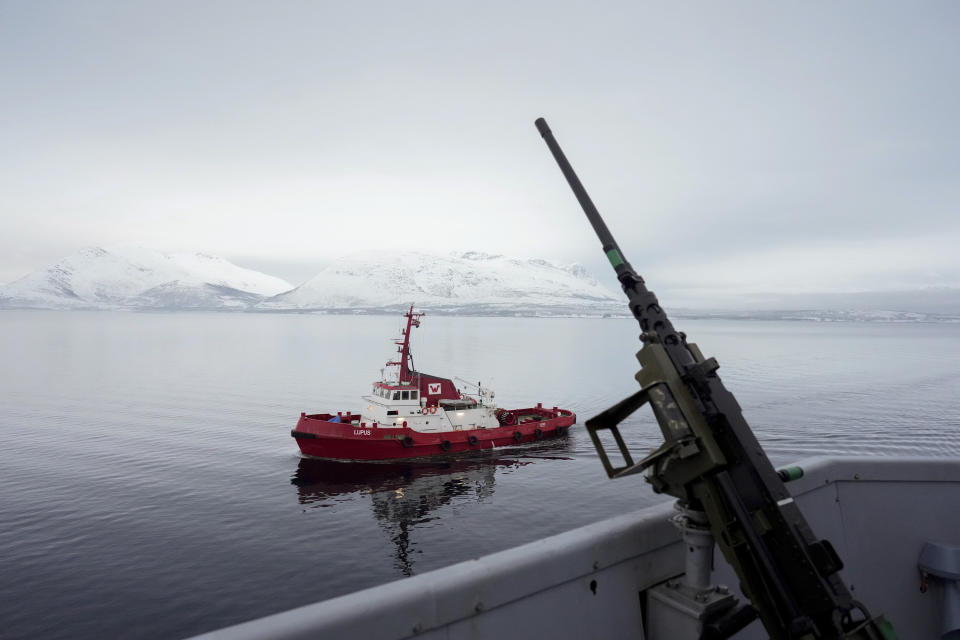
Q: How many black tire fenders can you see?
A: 6